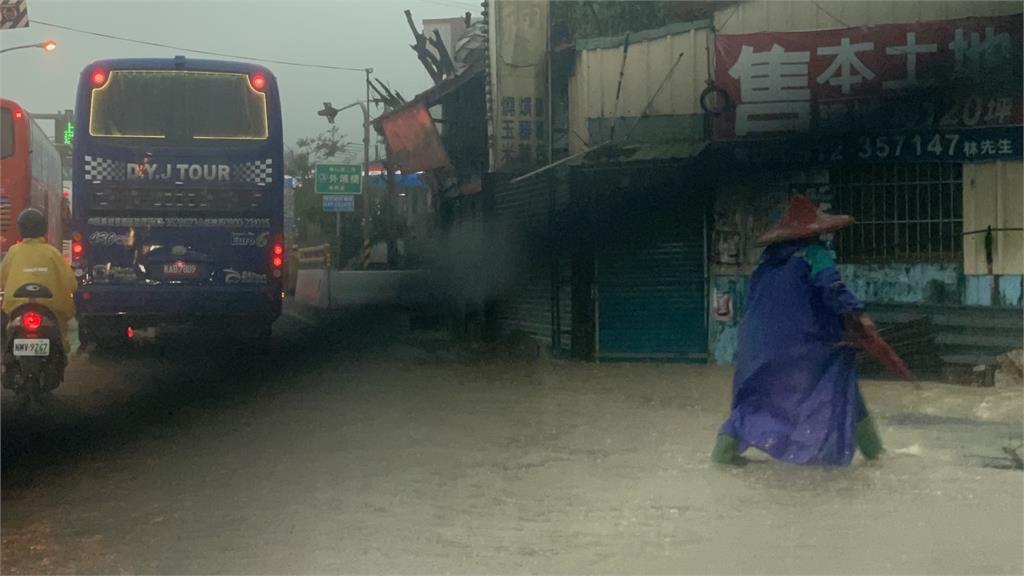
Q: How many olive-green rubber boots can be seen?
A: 2